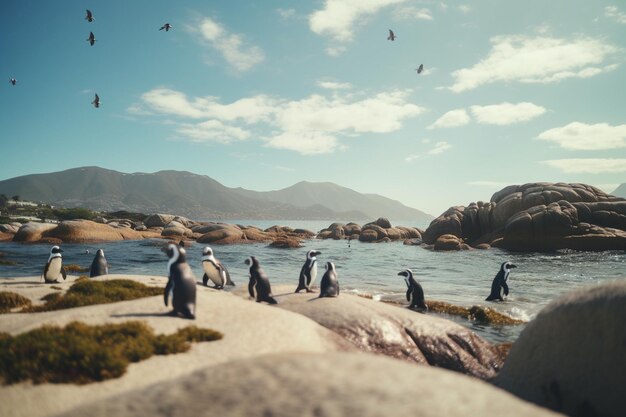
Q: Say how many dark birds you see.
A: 7